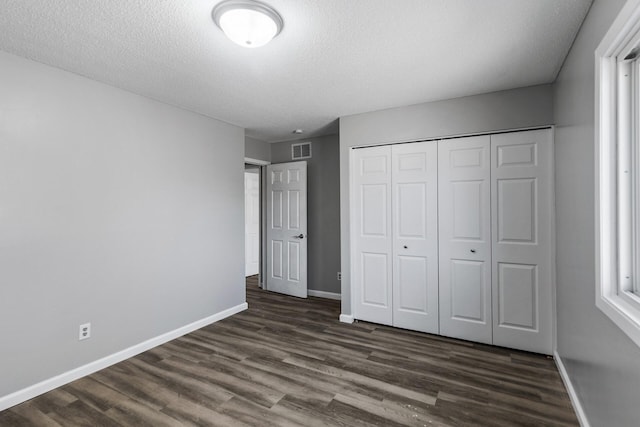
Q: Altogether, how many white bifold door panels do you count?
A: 4